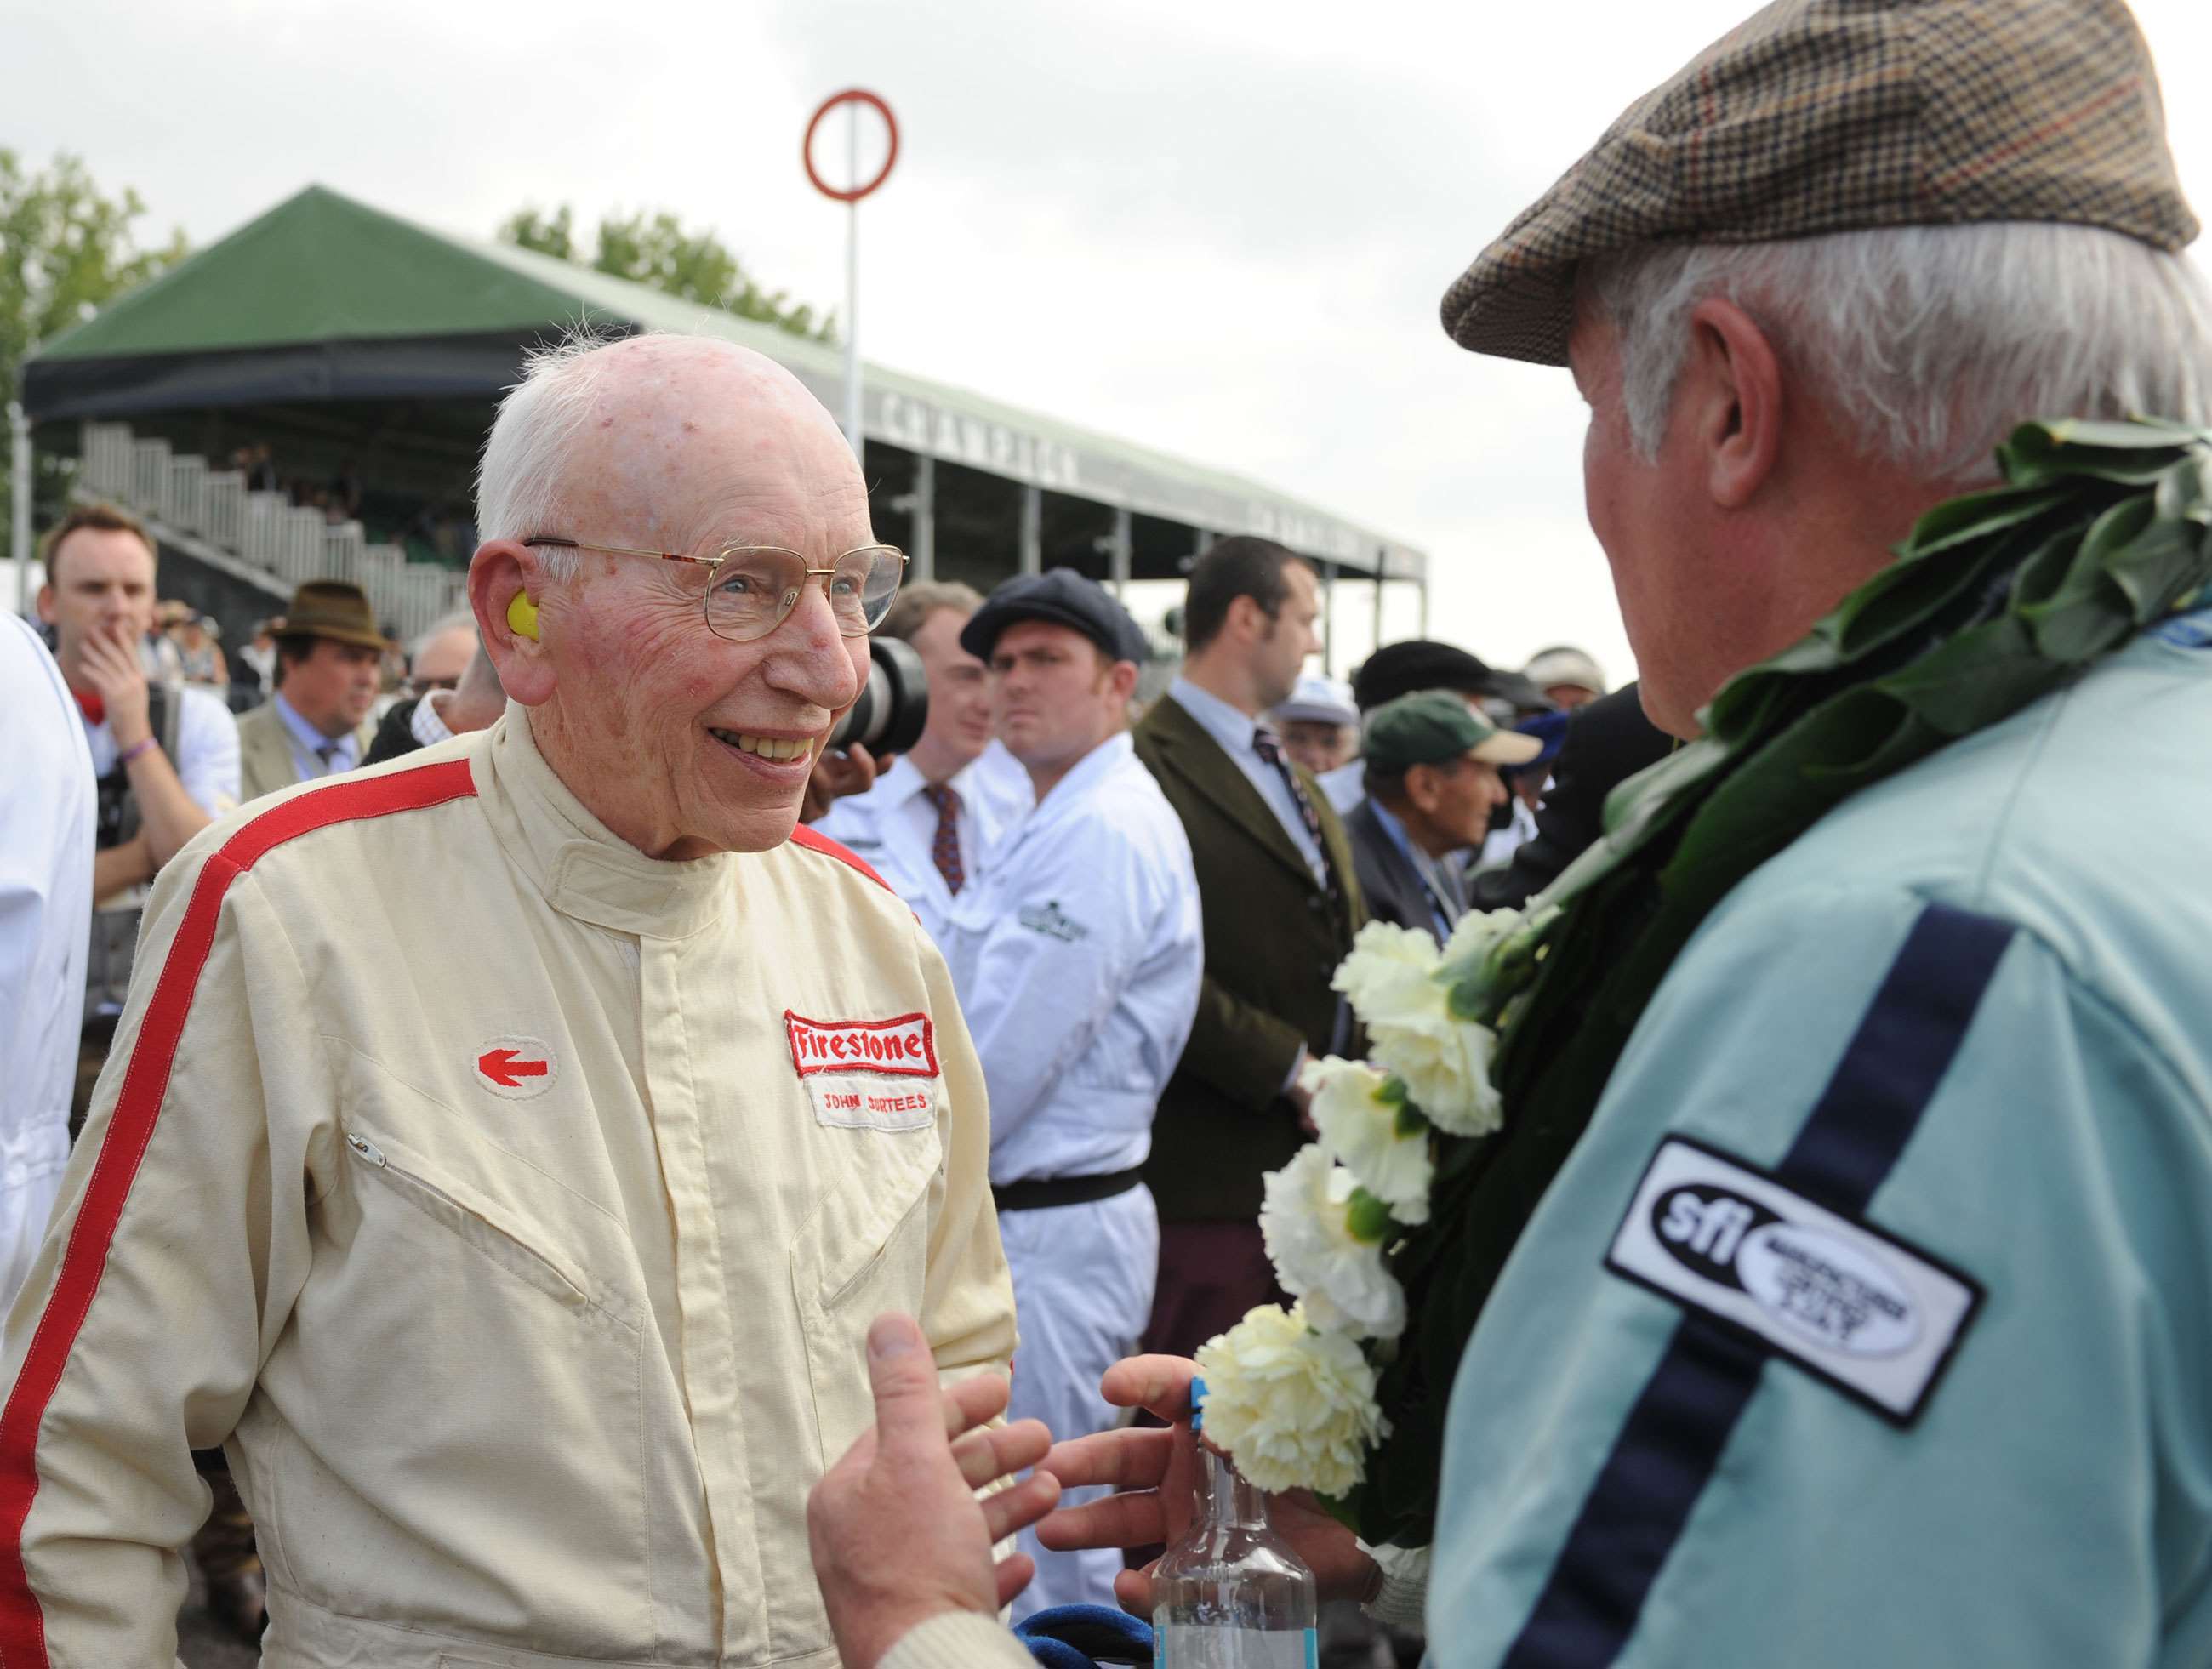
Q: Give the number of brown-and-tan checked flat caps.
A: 1